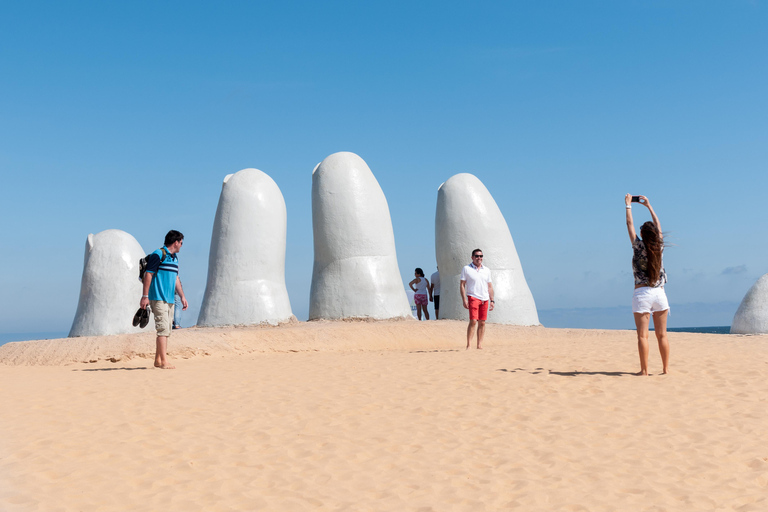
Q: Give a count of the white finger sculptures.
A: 5